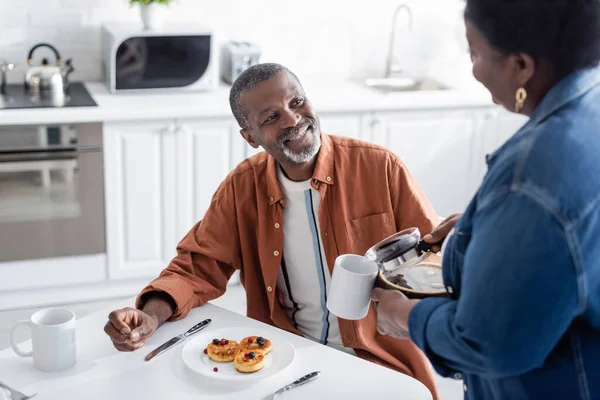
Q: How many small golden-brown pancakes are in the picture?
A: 3